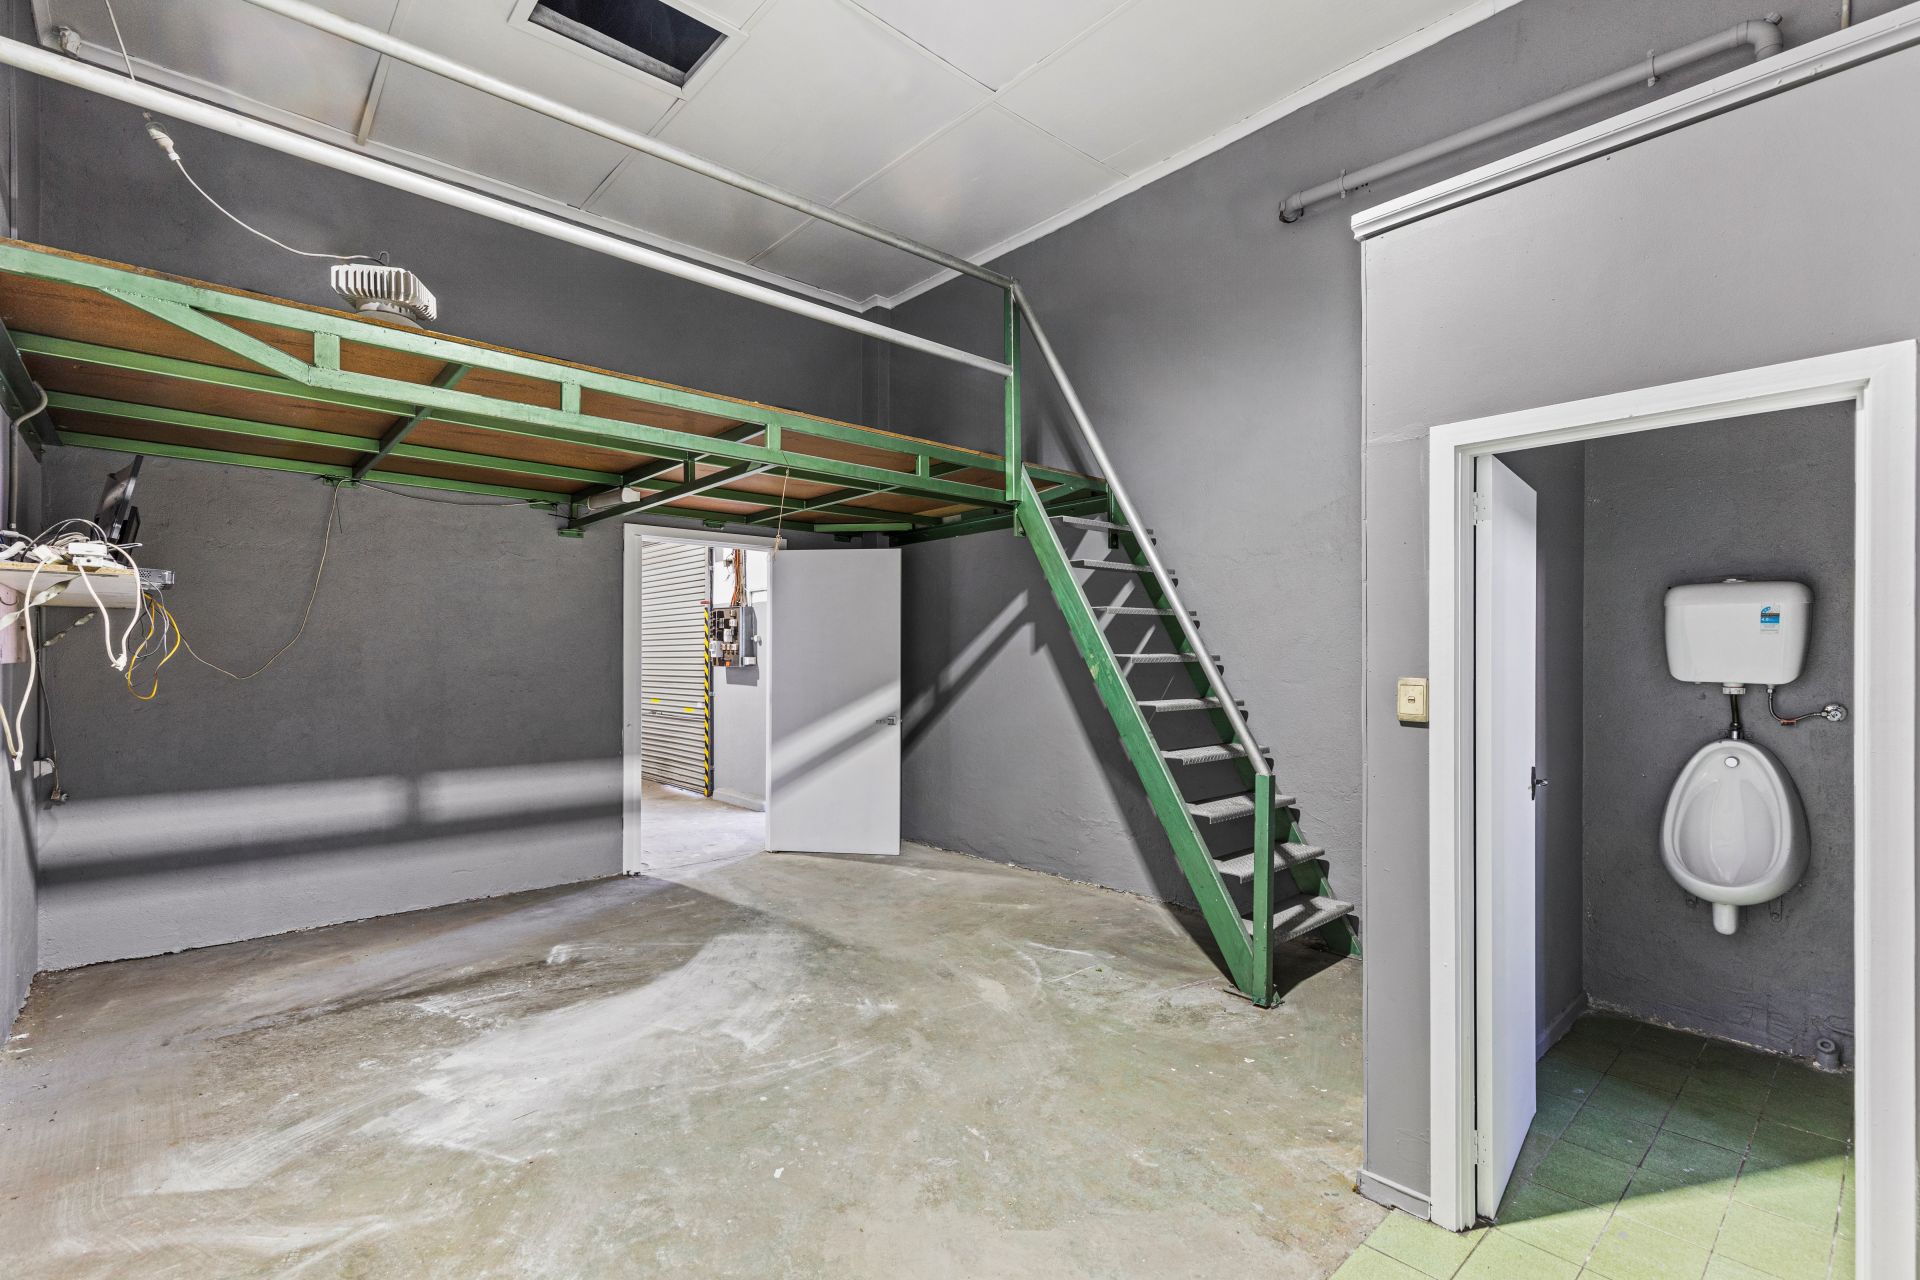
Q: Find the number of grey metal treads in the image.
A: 9